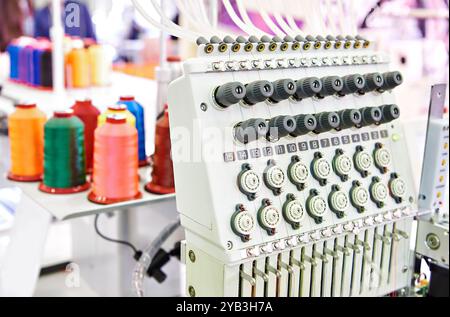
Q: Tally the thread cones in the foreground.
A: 7